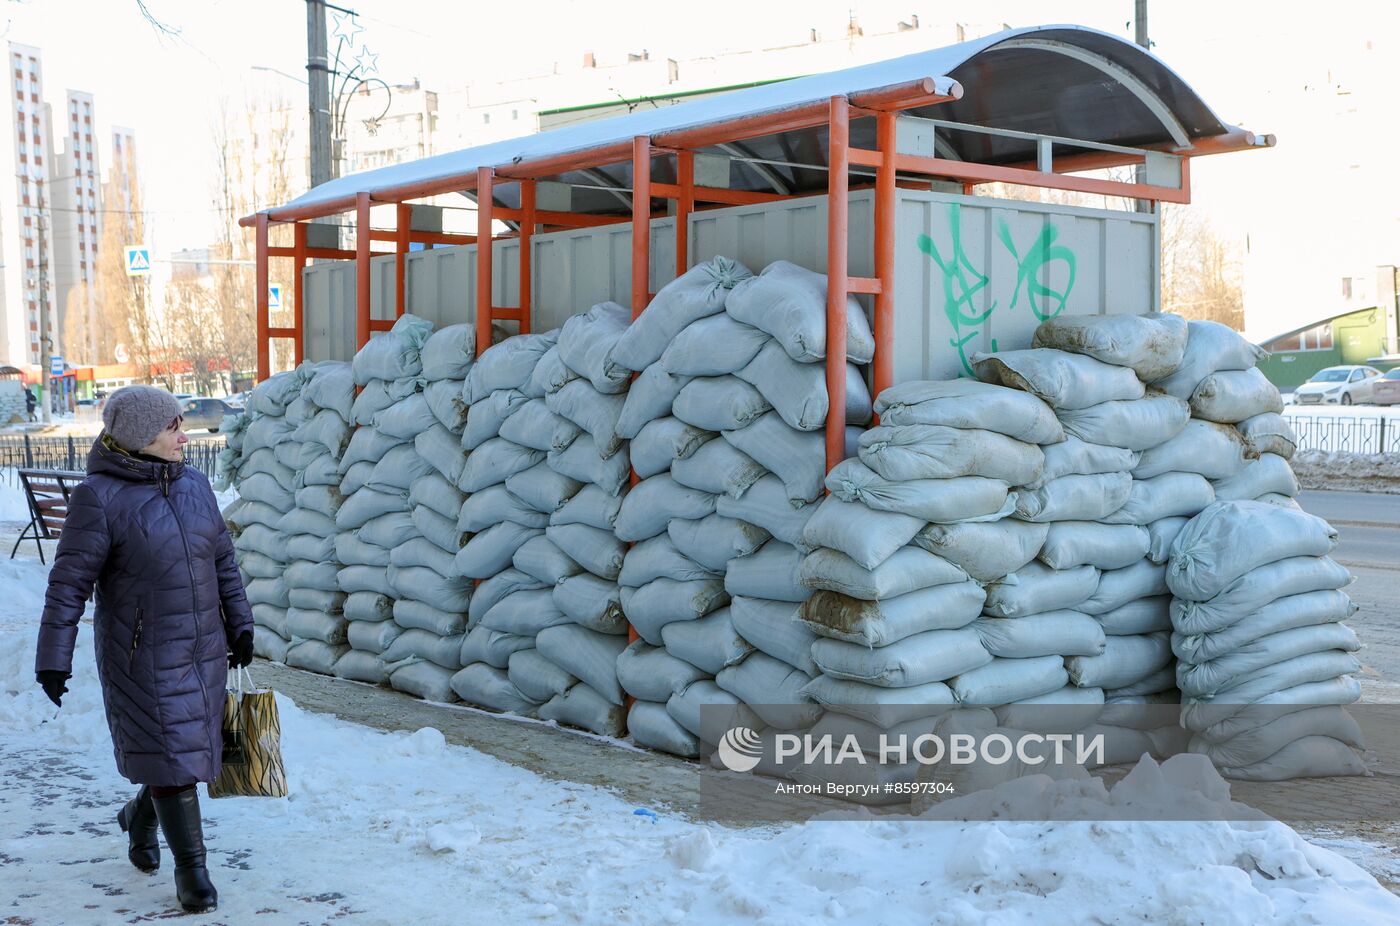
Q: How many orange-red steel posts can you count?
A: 10